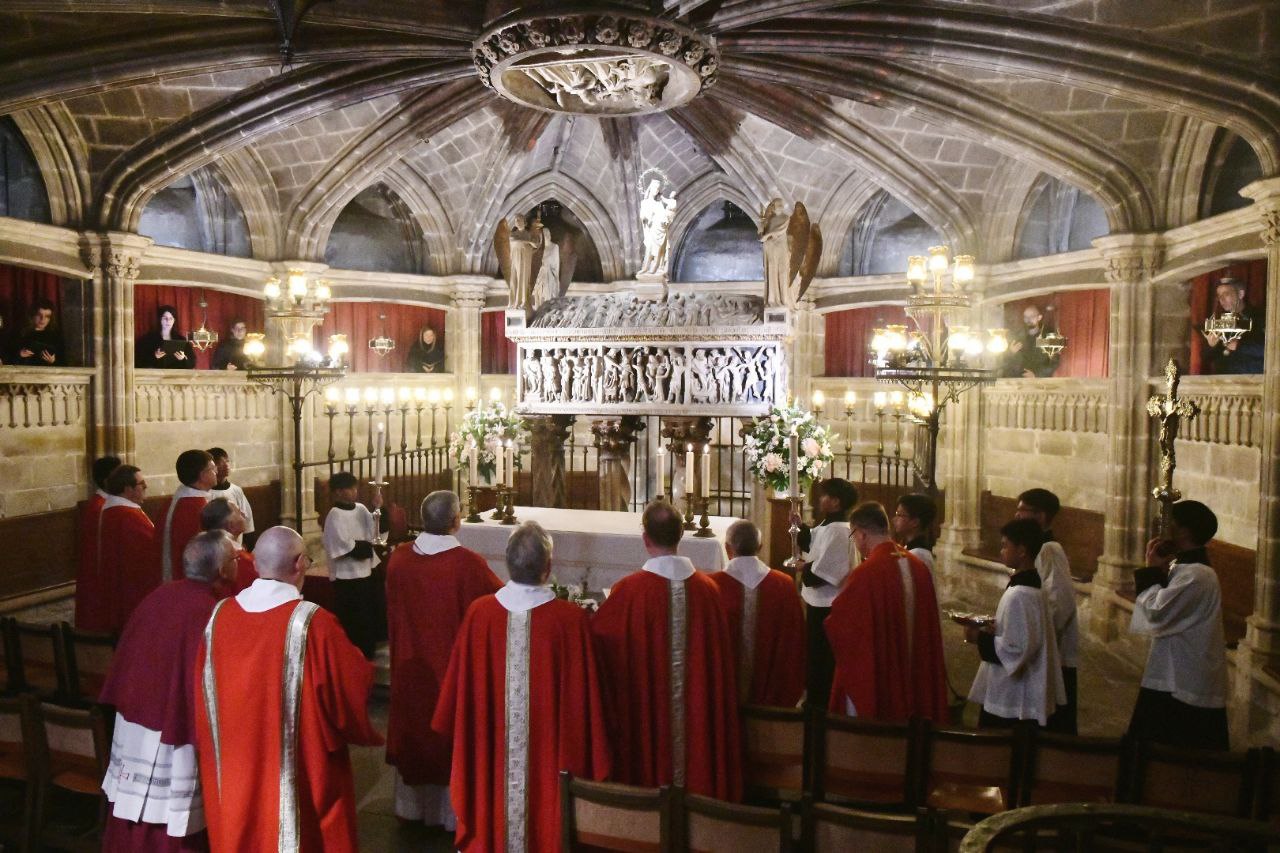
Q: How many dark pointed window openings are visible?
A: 8